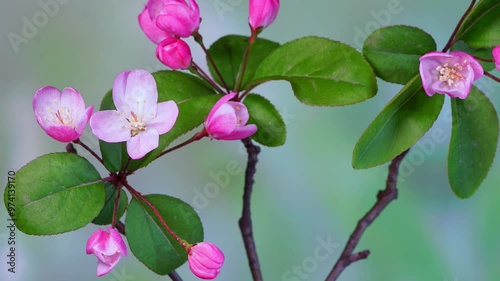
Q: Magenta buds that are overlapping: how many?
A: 3